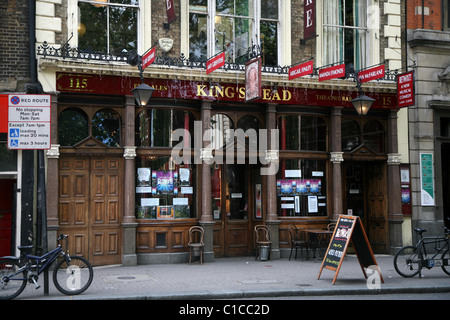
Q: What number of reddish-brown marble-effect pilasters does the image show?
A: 6